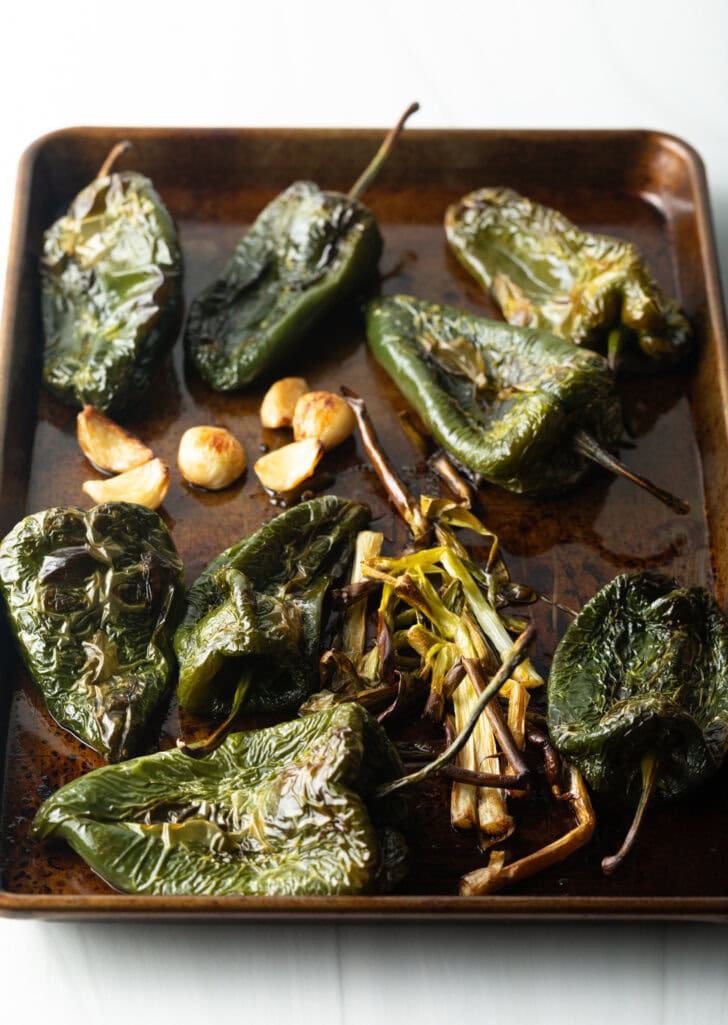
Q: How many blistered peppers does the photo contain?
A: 8